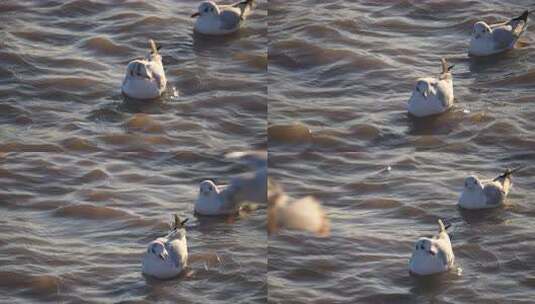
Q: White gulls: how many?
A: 8